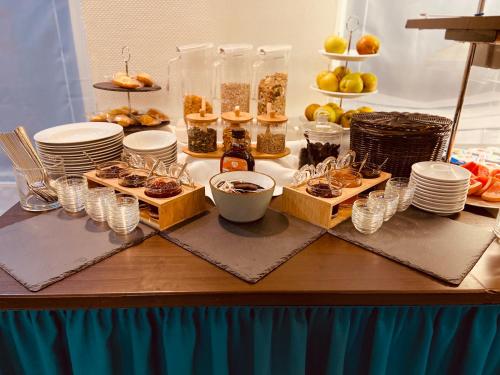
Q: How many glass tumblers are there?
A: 6